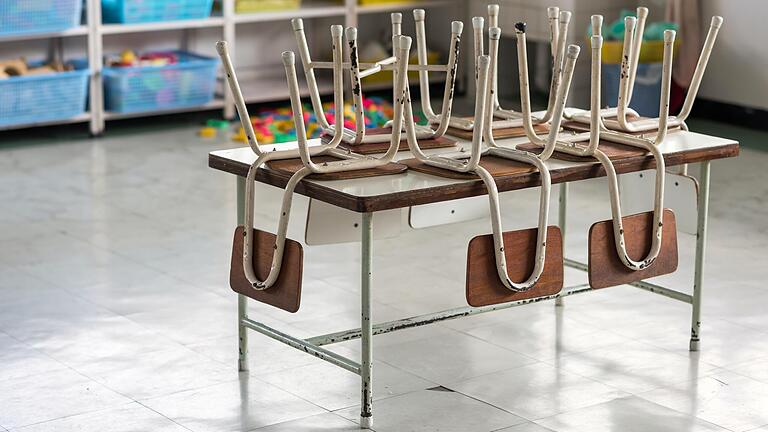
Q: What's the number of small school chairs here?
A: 6